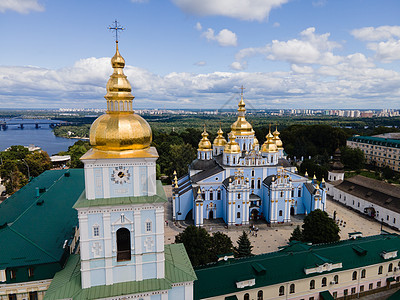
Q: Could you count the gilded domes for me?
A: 8